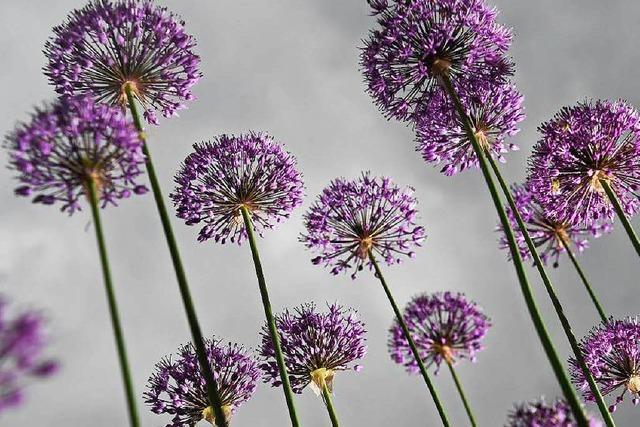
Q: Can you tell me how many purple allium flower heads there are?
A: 14